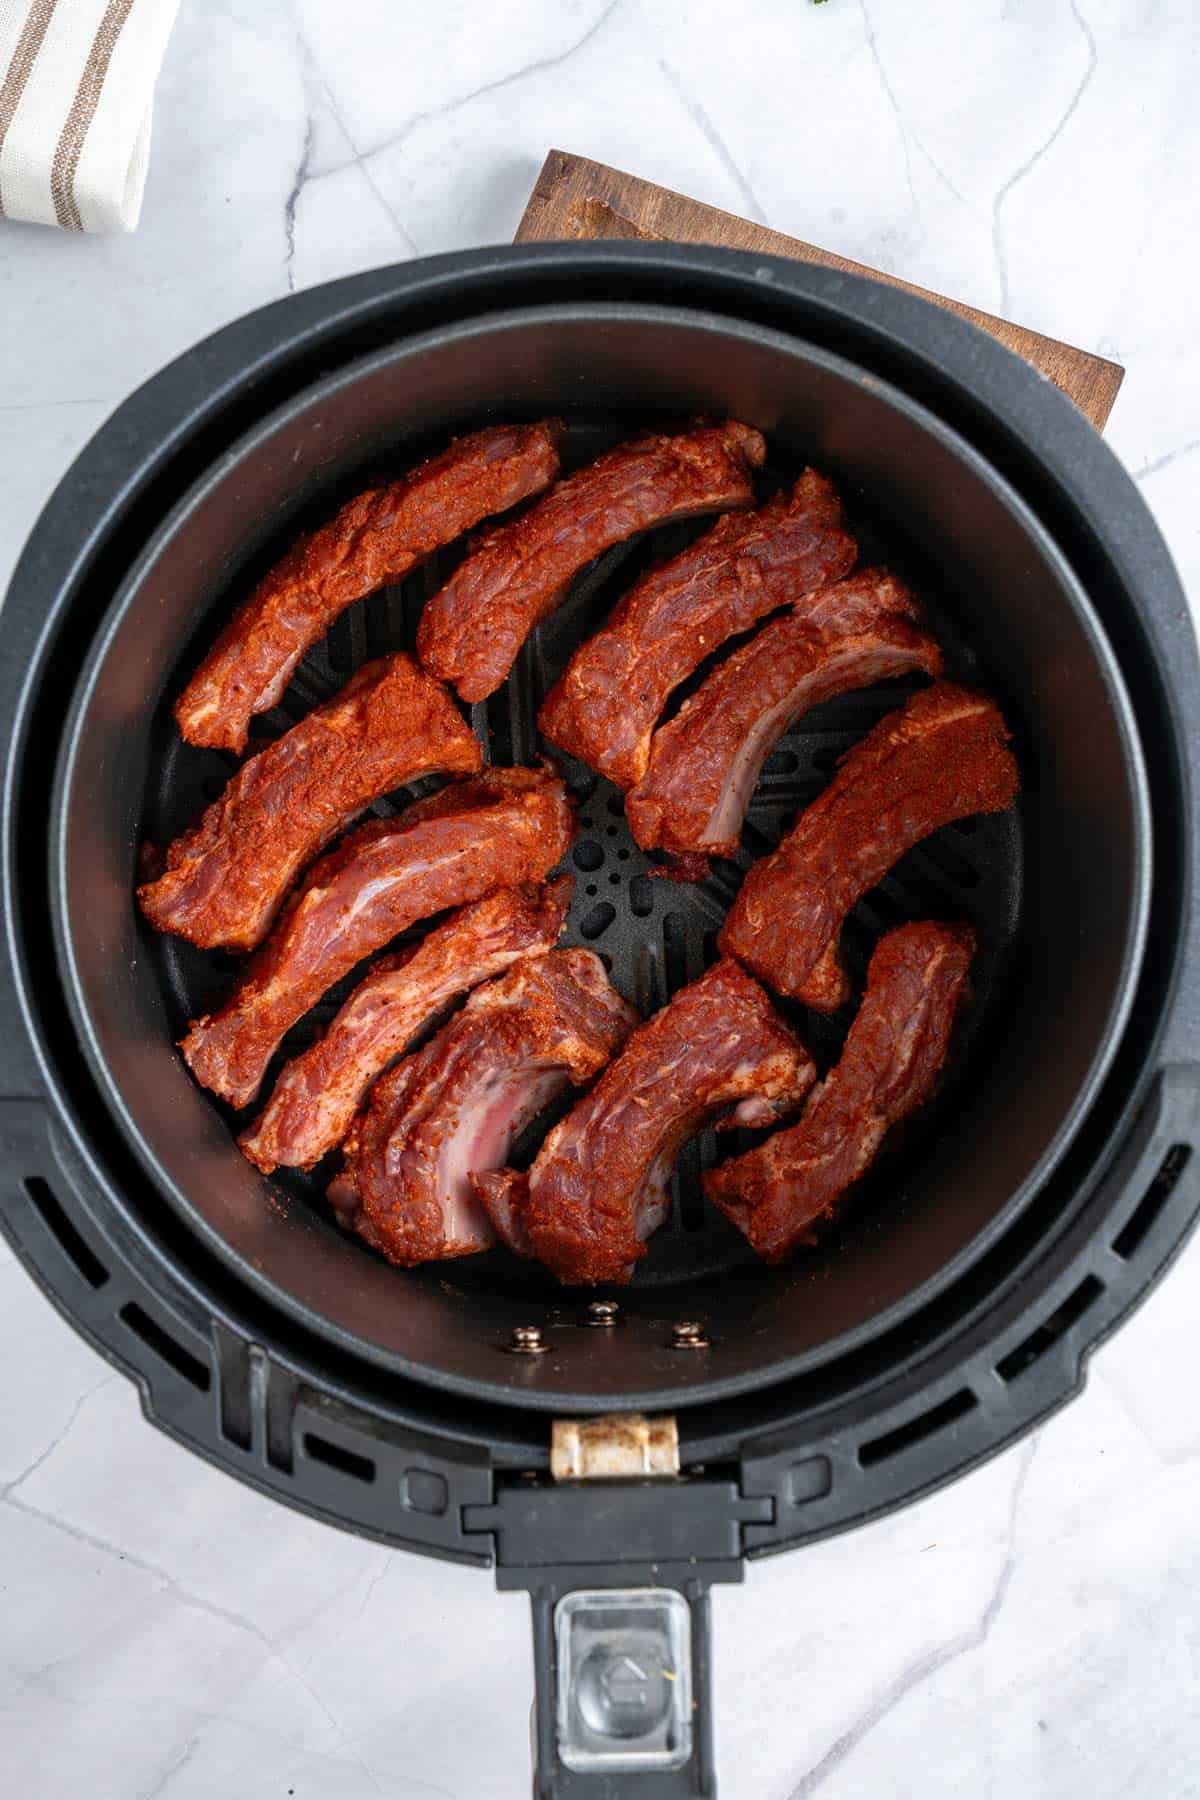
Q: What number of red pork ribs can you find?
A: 11